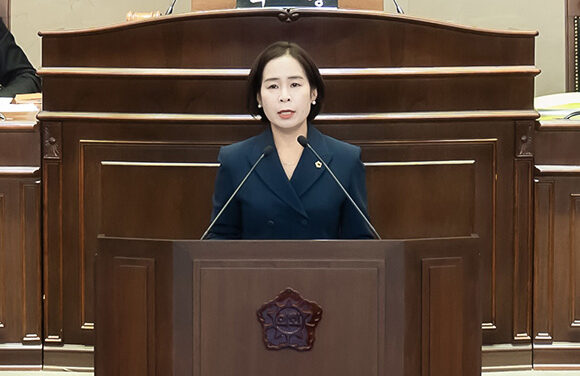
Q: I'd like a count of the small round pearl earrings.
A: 2